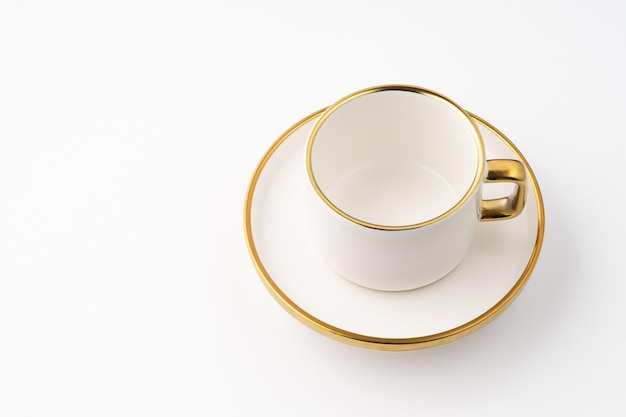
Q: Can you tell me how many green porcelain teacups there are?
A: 0